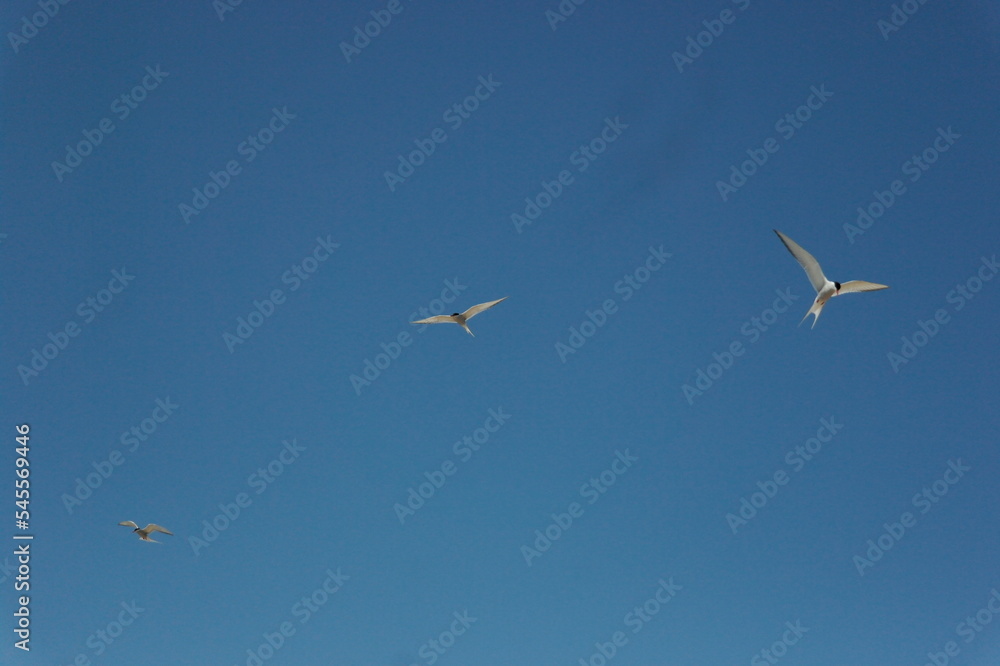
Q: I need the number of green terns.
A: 0